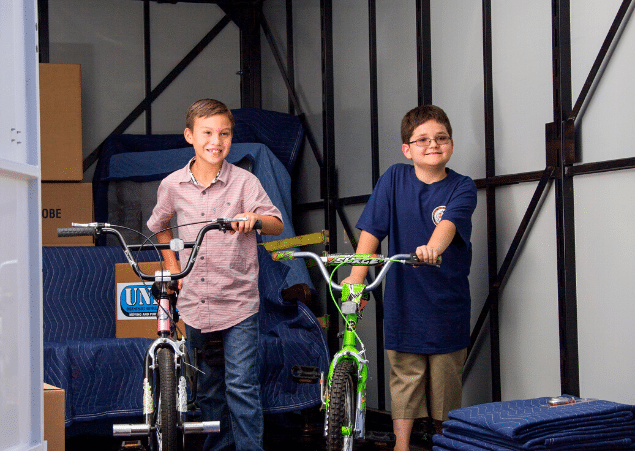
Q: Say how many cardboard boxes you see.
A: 4